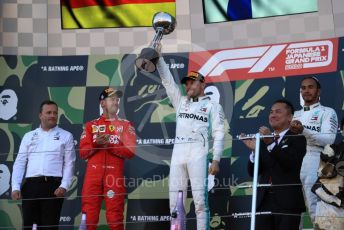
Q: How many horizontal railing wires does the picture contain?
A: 3